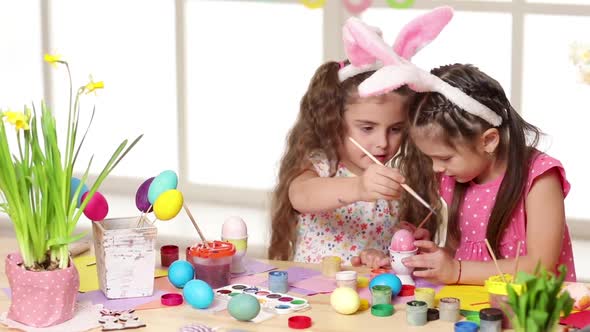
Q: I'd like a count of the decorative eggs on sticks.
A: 5